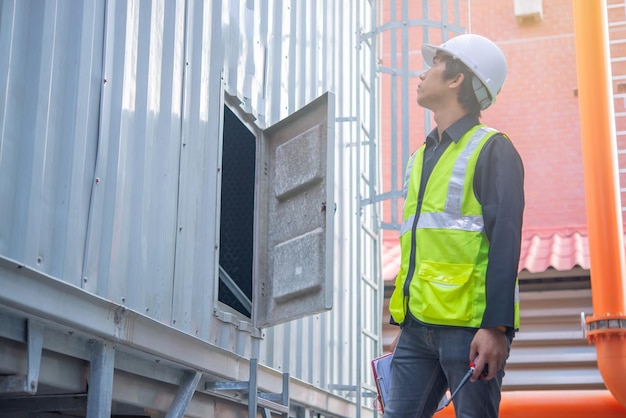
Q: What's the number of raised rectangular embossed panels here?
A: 2